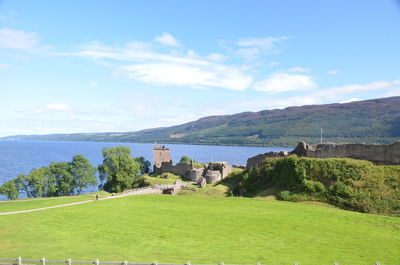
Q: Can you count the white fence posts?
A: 12